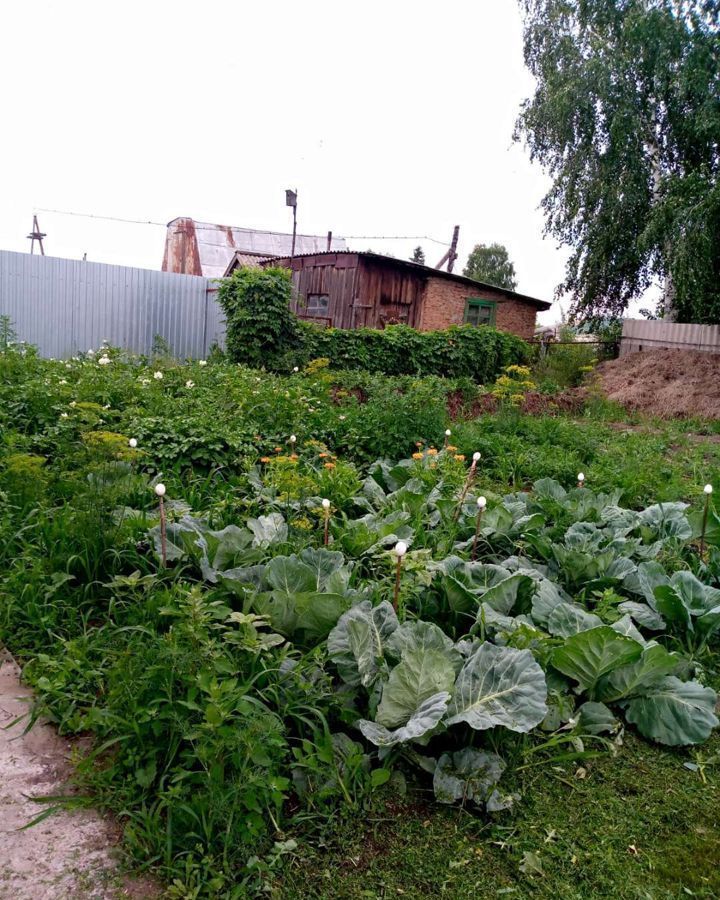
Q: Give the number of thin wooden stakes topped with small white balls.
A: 10